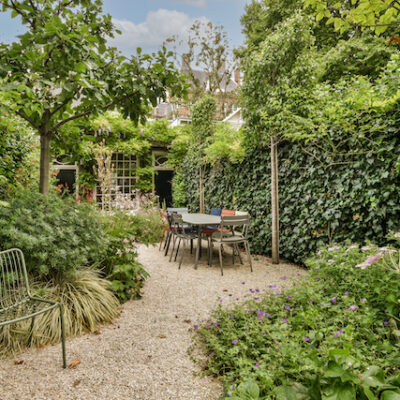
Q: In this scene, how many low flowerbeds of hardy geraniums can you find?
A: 1